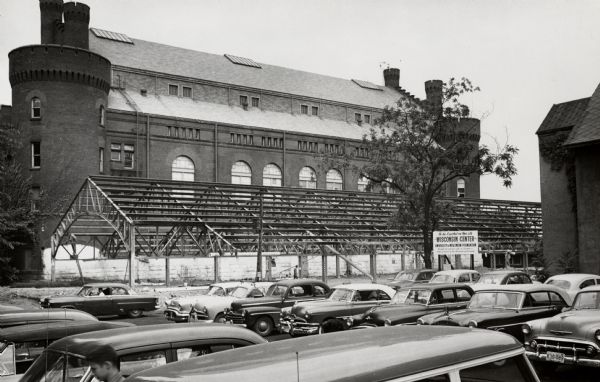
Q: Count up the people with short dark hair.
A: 1